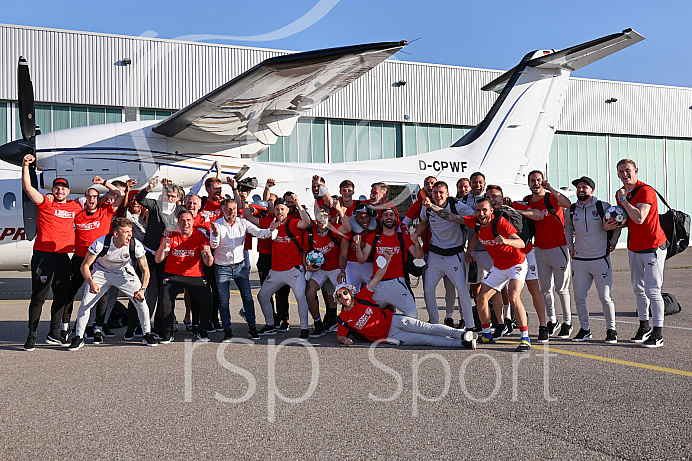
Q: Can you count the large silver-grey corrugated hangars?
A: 1